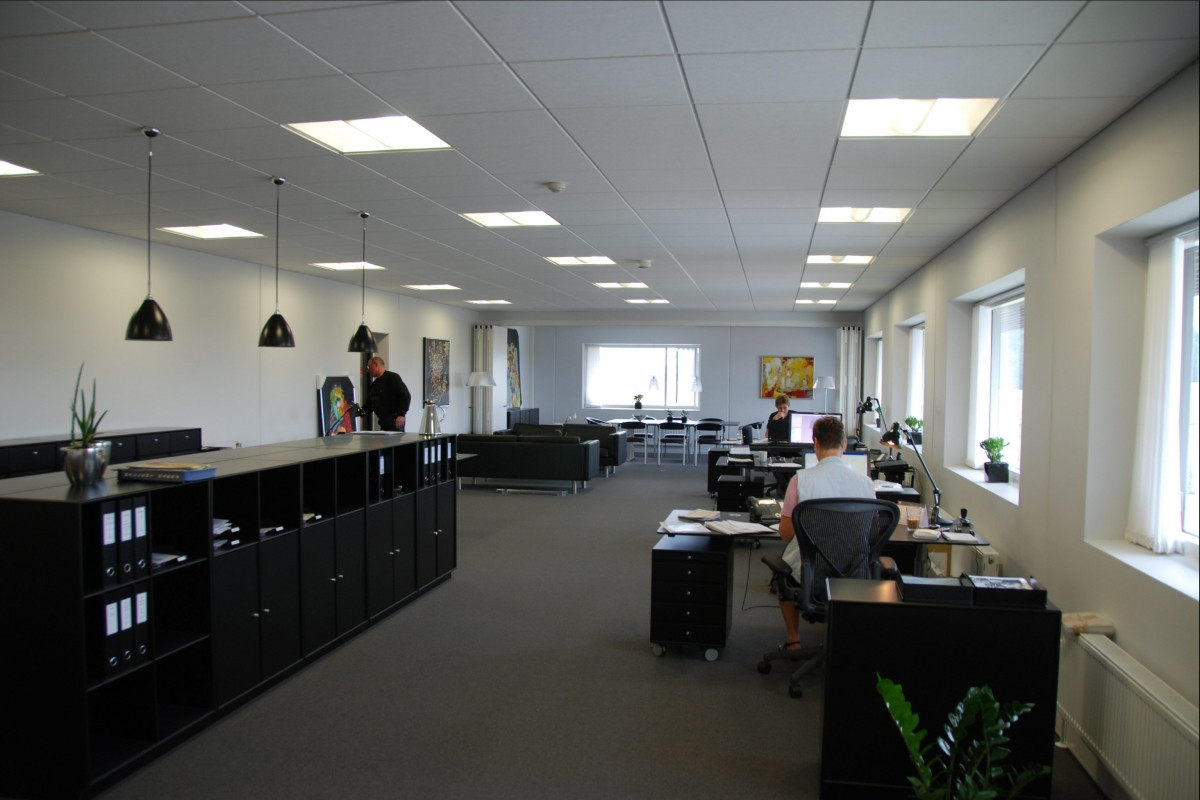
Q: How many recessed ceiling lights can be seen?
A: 15